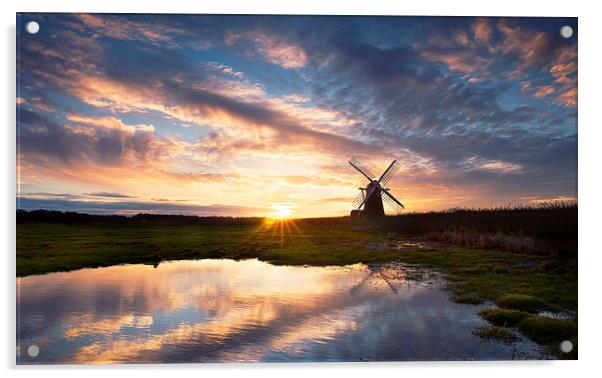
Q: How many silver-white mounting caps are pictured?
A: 4